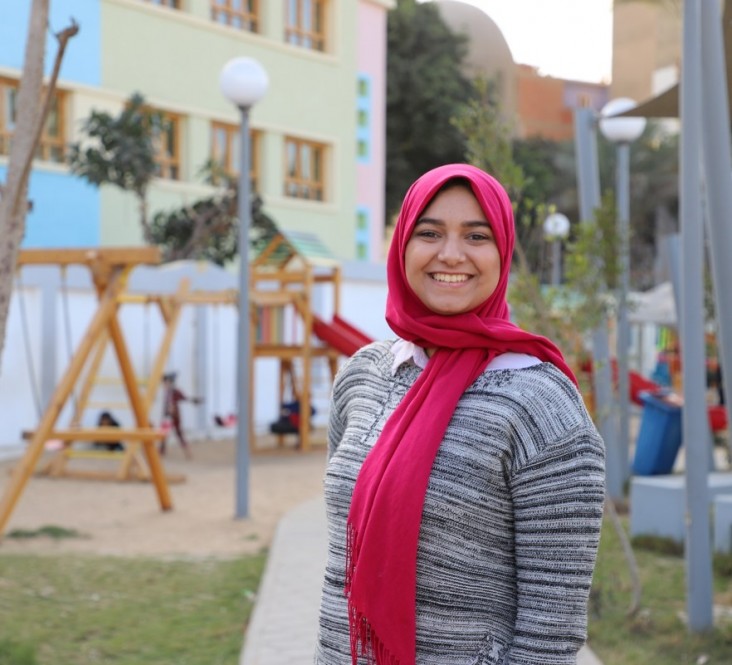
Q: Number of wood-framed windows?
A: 7